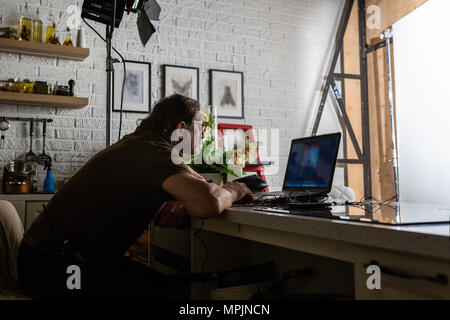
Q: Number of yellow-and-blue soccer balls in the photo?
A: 0